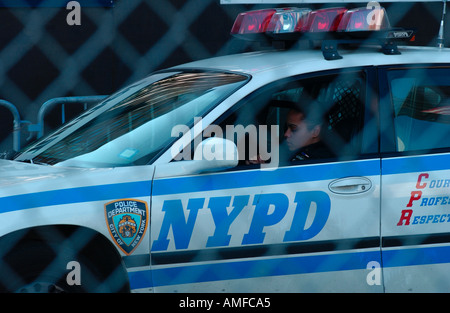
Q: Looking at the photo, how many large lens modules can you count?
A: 4